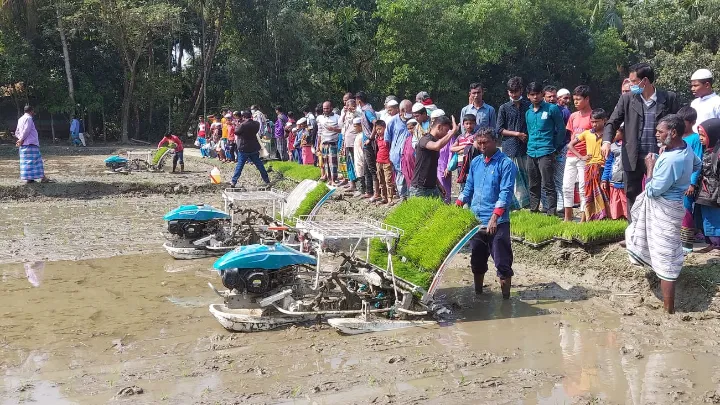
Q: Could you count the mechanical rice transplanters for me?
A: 3